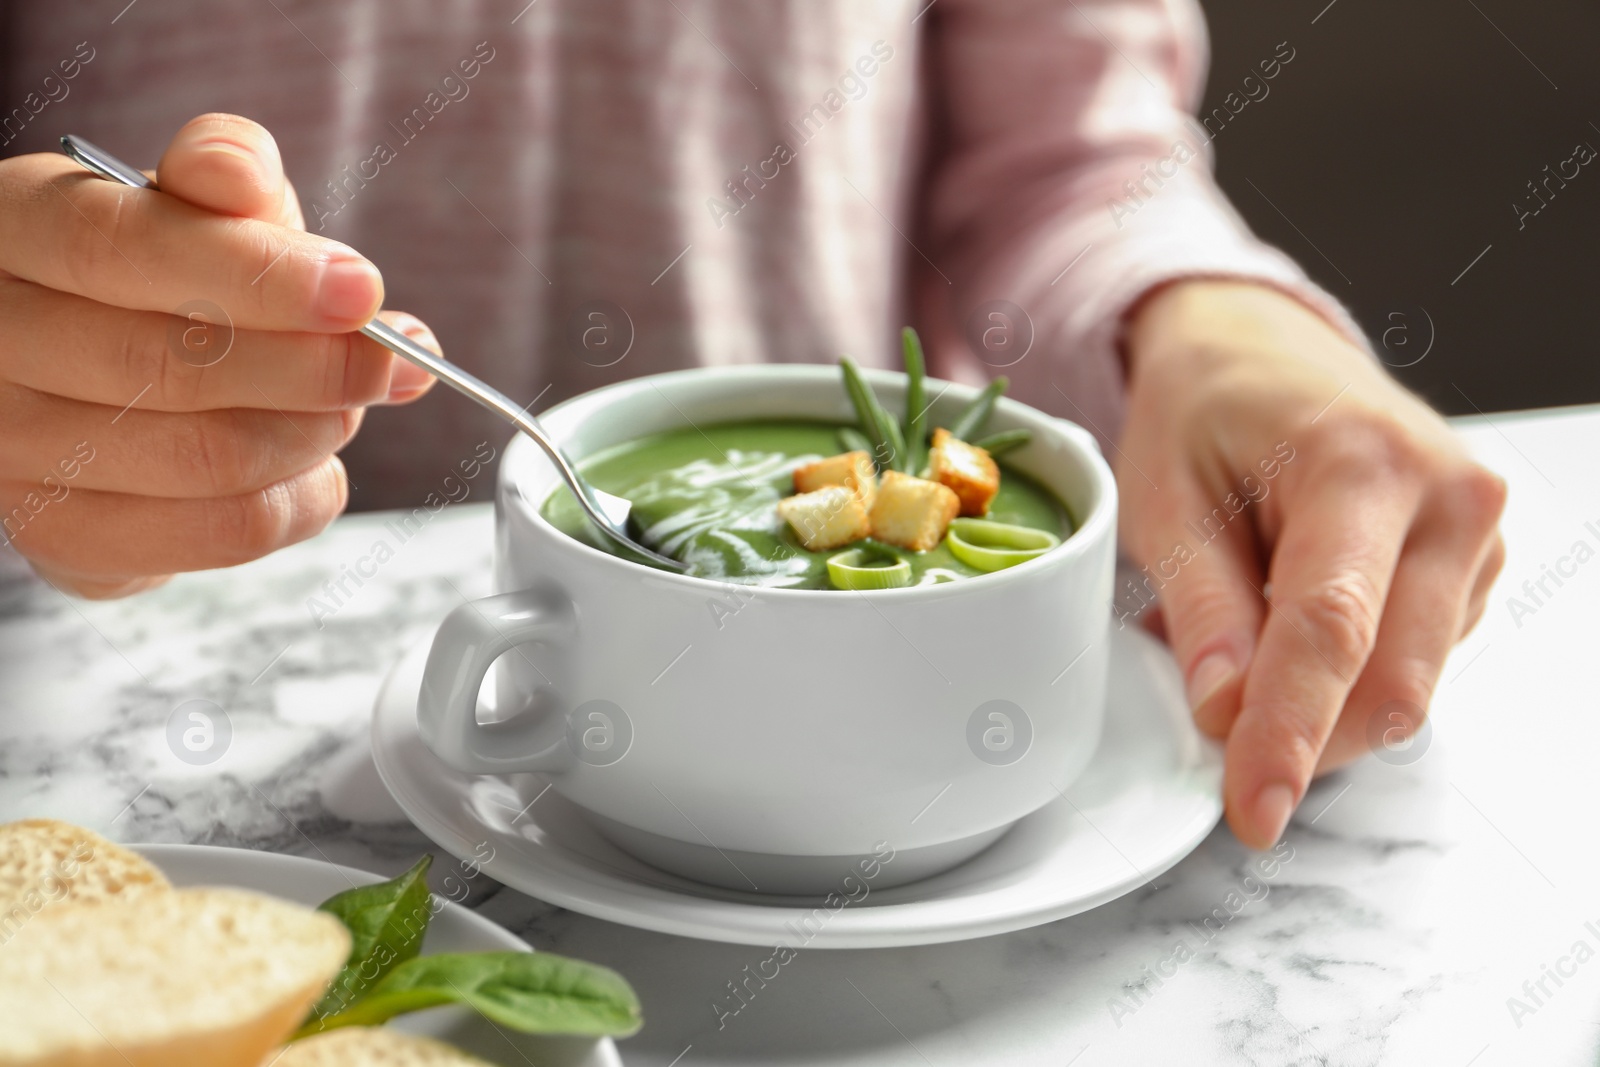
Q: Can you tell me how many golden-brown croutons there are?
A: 4